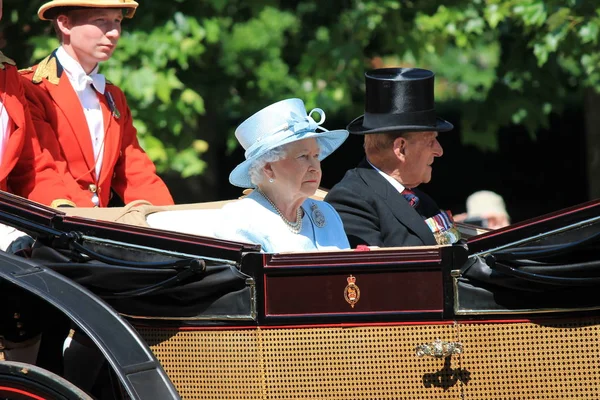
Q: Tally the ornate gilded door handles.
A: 1